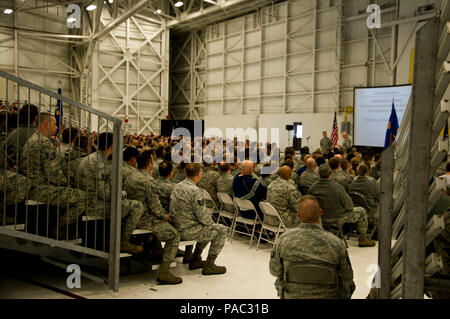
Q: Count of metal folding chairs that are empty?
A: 4